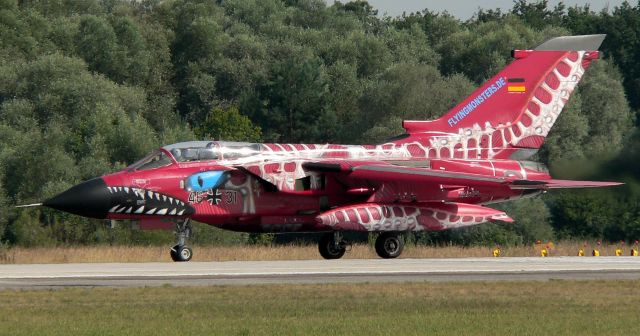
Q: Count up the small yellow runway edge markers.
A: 6